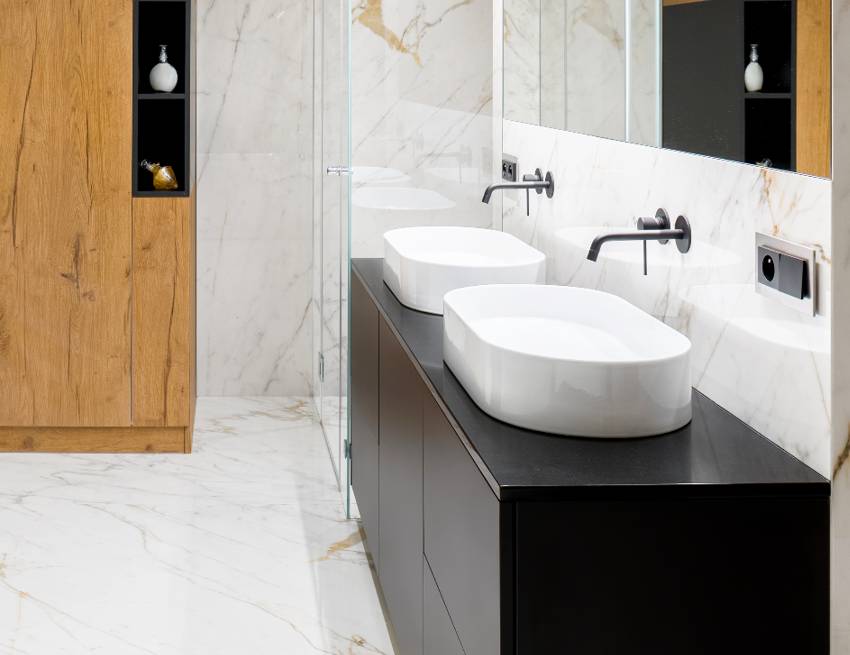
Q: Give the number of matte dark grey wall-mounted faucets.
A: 2